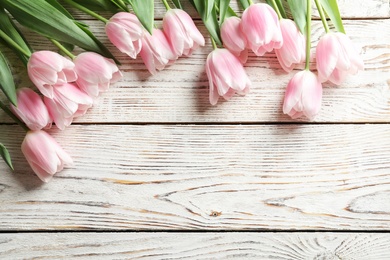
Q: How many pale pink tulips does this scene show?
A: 14